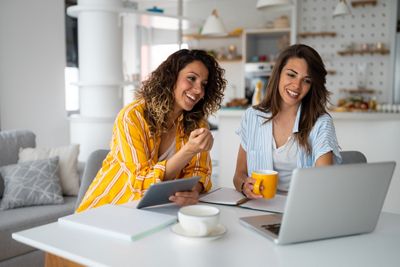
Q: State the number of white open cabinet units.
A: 1